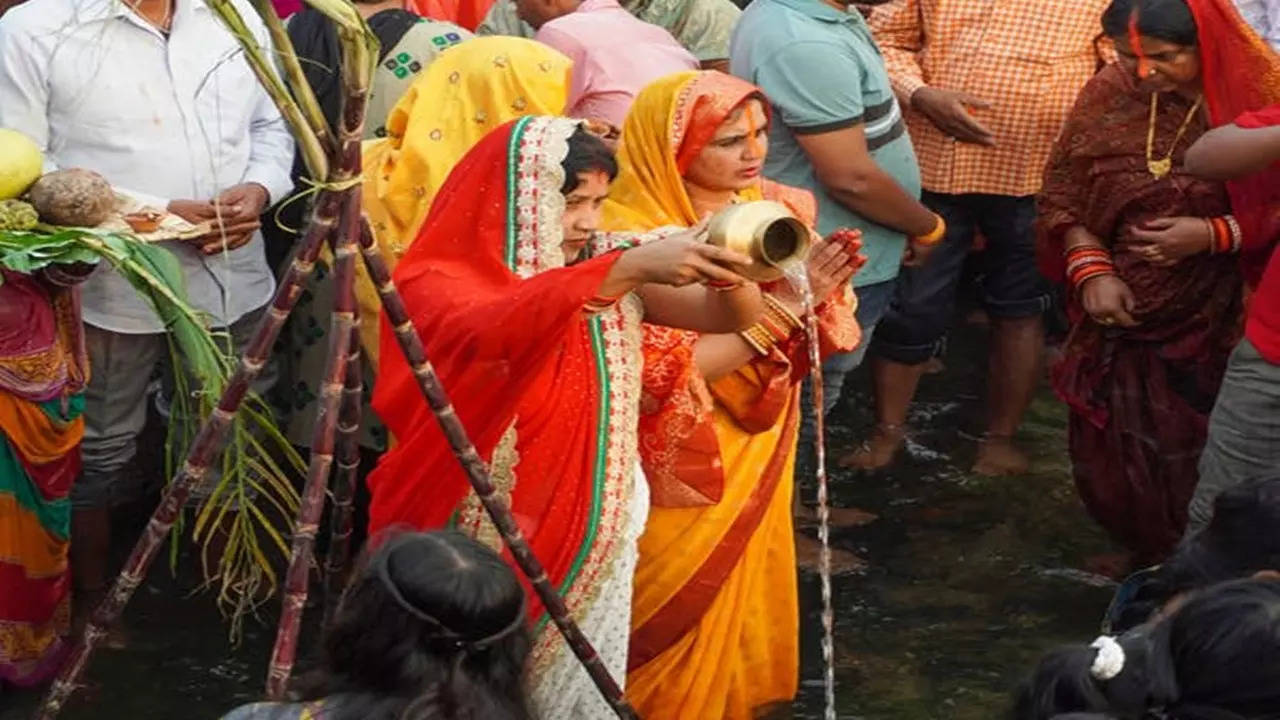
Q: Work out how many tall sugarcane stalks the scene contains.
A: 4